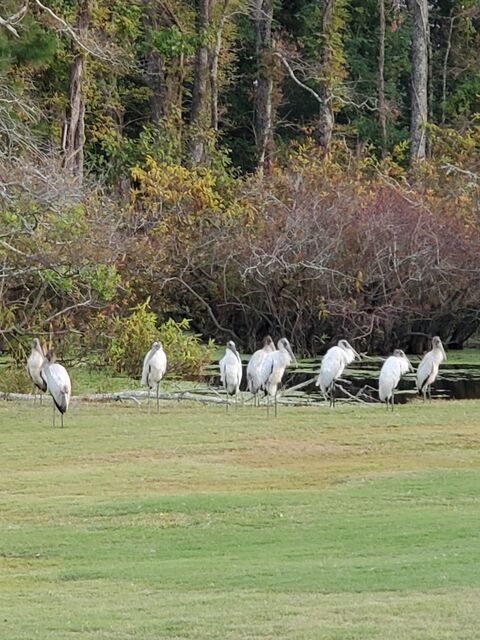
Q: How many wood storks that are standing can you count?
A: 9